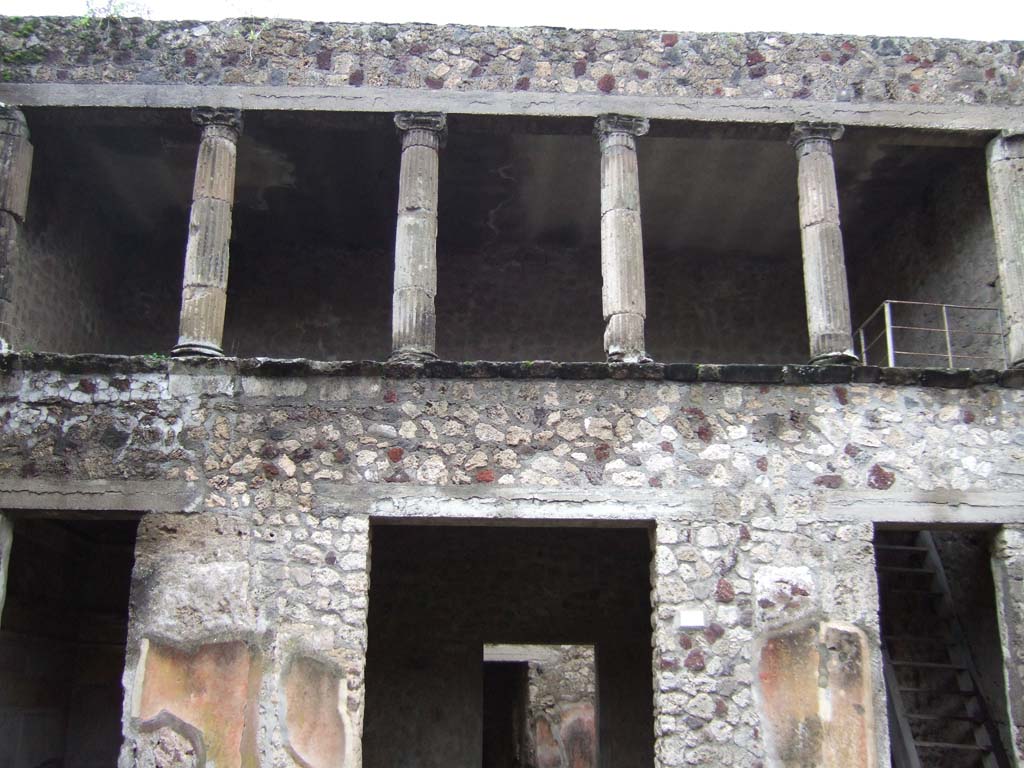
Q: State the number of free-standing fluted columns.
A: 4